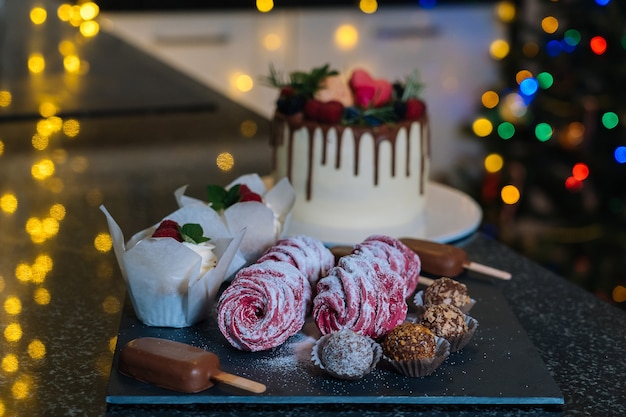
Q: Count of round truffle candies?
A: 4